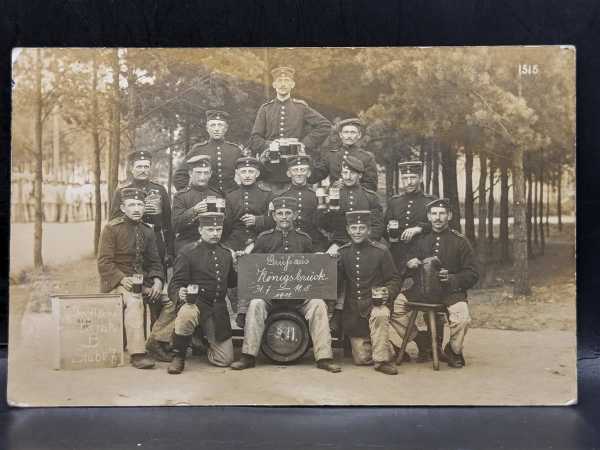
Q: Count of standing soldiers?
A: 9